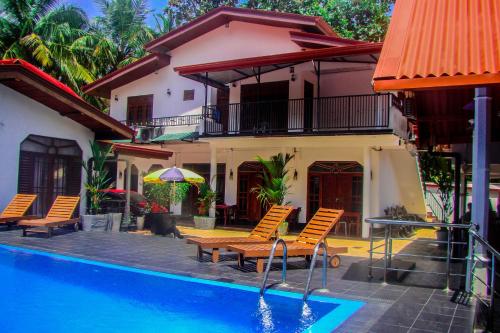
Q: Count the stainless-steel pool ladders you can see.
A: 1